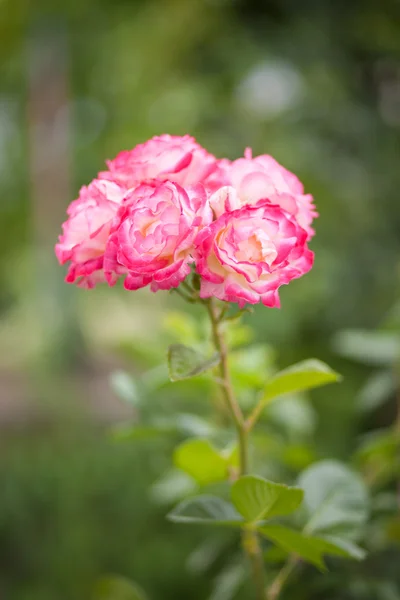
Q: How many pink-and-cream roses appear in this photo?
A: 5